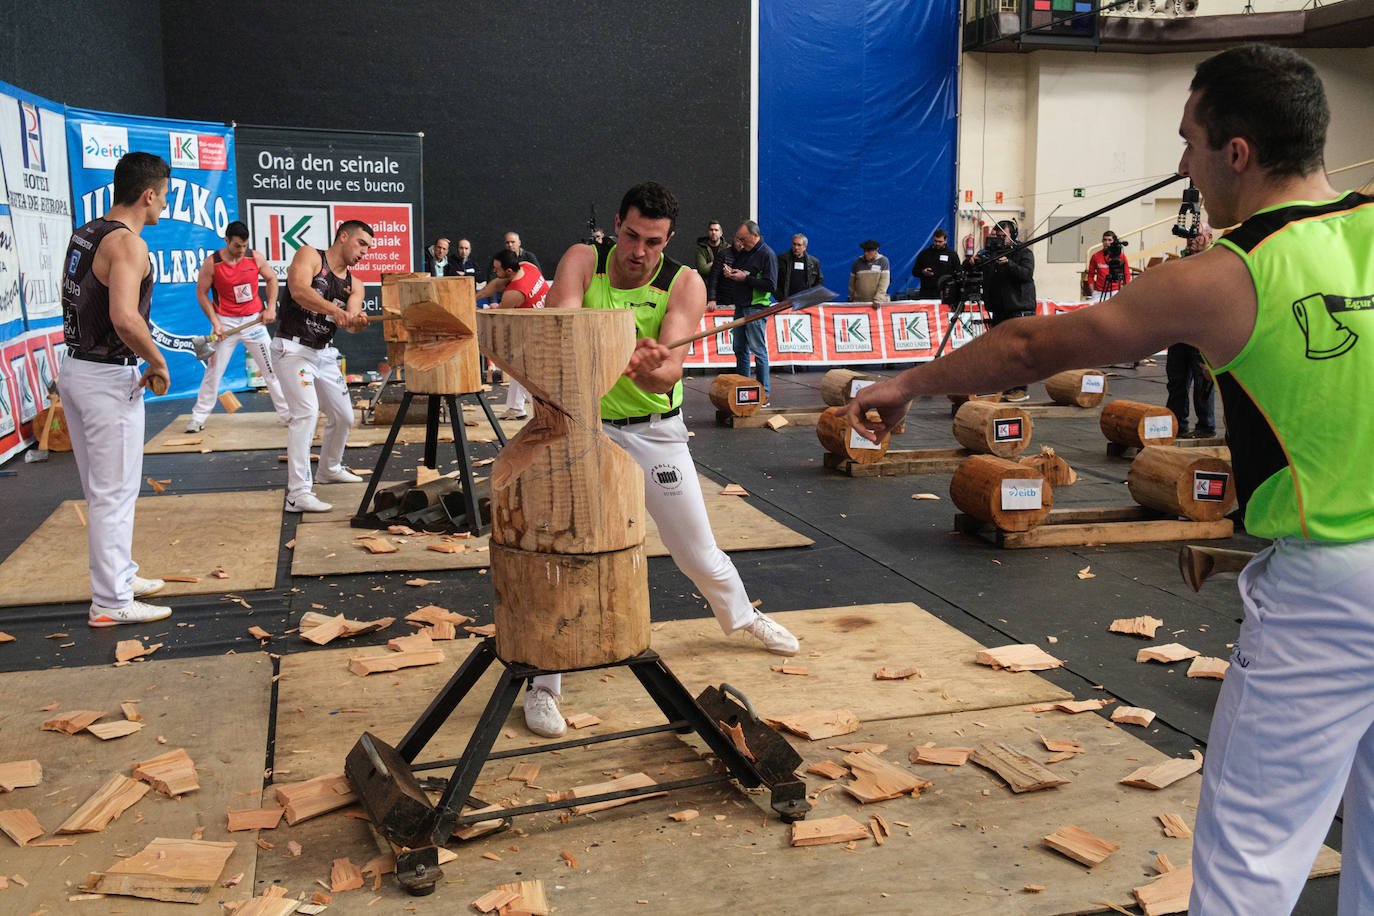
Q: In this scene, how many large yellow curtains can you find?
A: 0